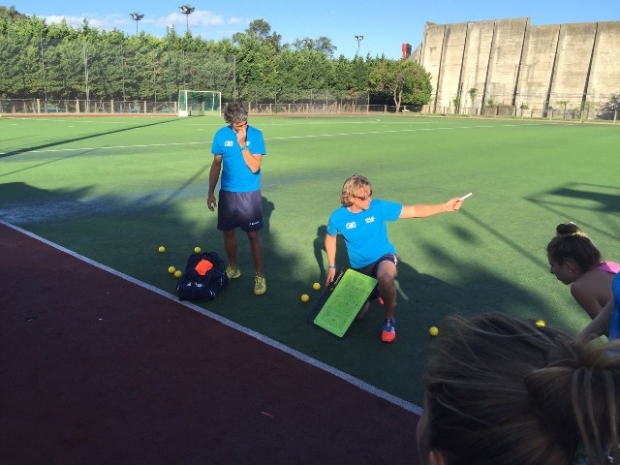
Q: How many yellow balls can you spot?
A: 8